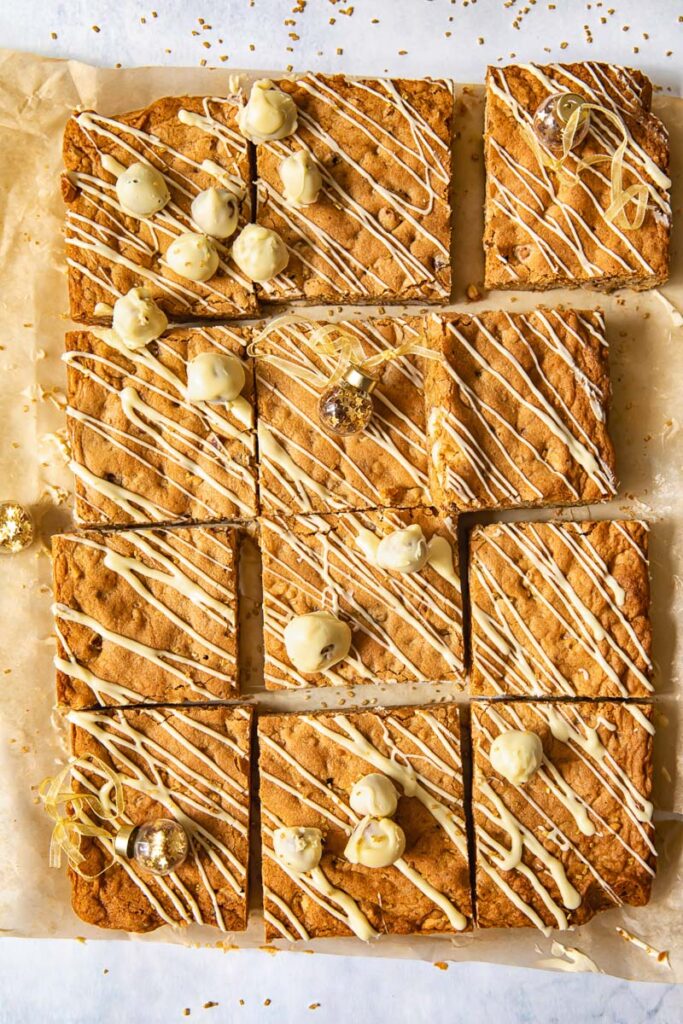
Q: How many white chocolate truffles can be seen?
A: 14